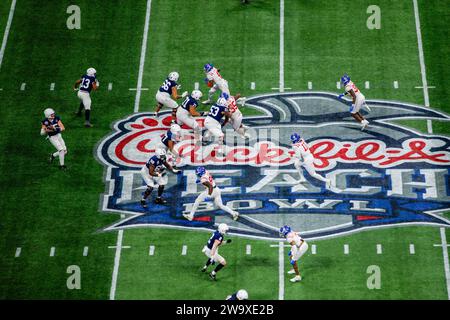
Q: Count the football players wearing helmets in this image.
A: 15